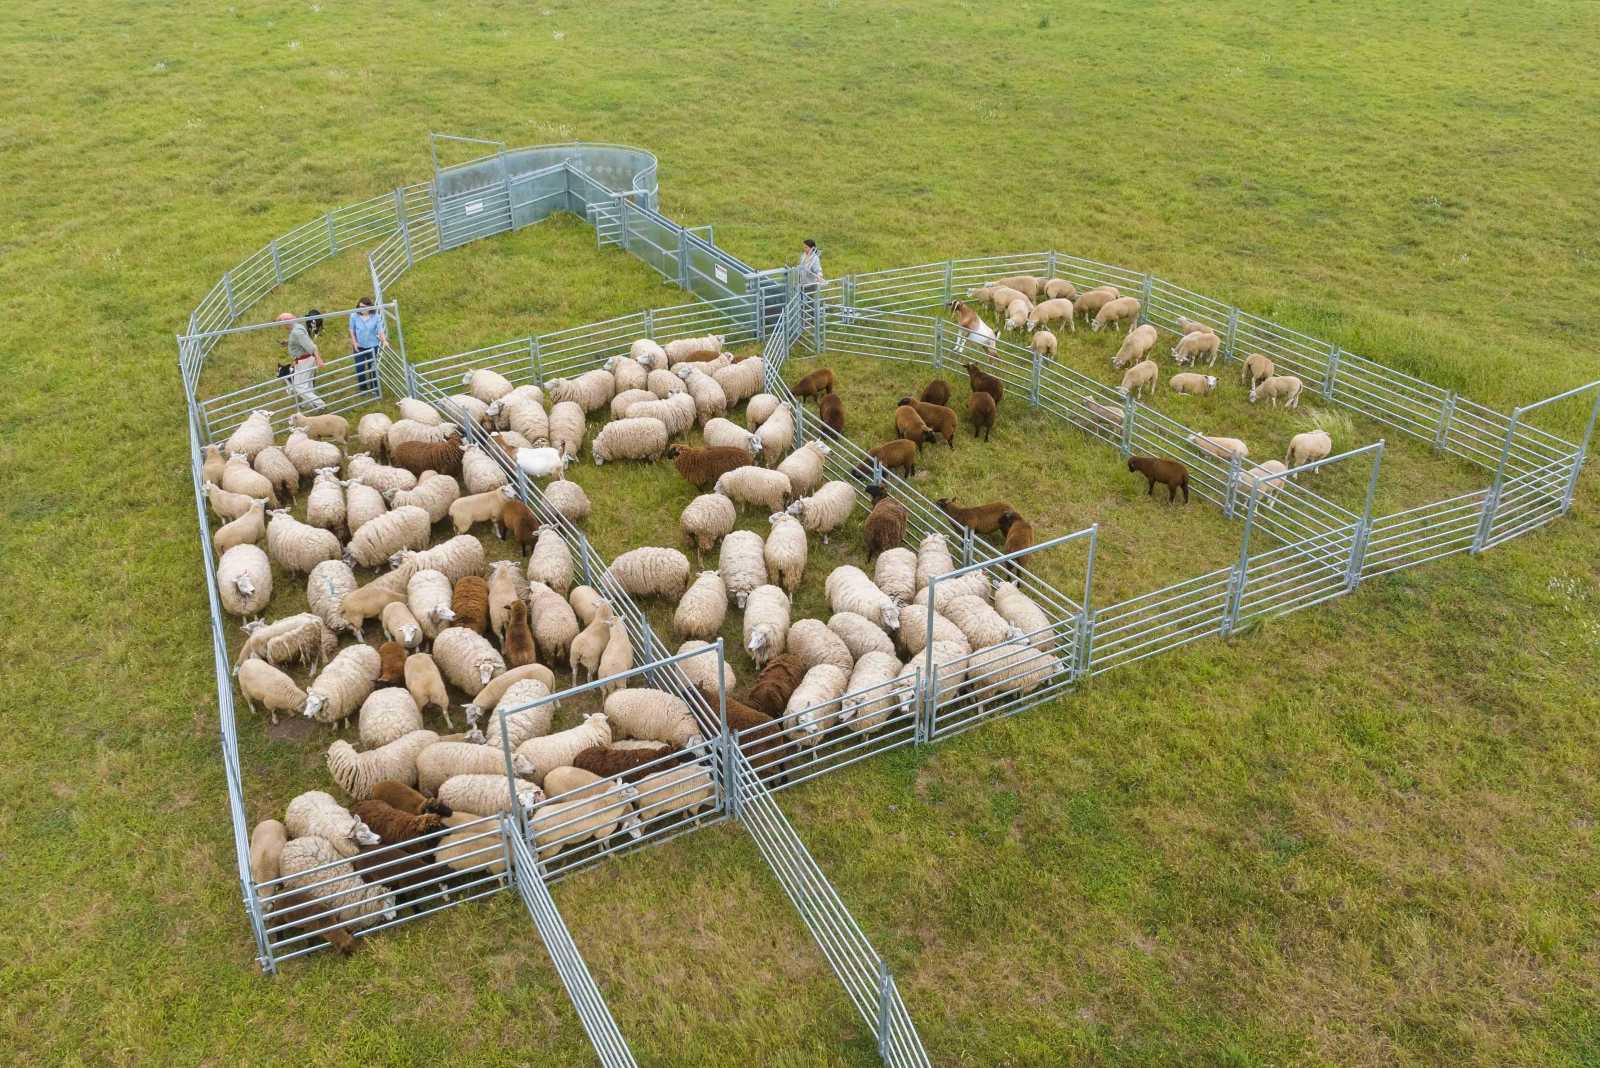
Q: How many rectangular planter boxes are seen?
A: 0